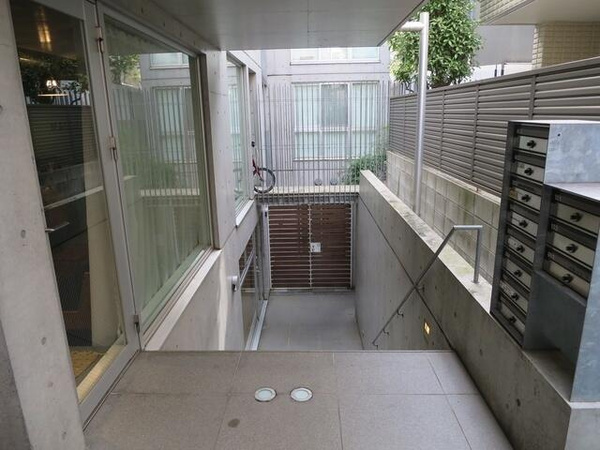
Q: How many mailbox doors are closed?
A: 11